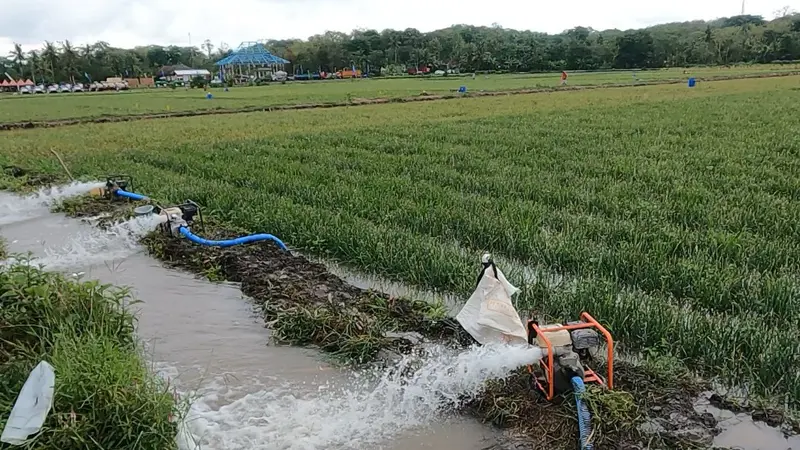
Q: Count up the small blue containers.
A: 3